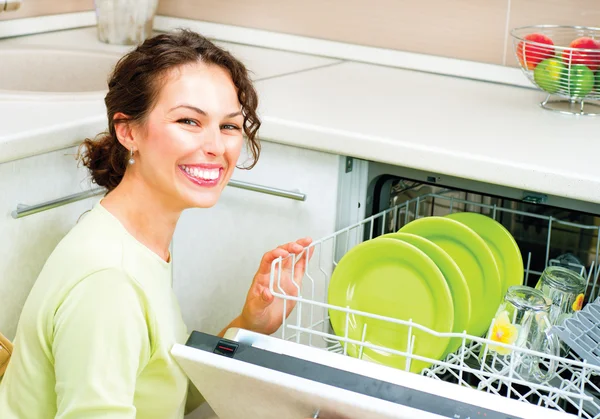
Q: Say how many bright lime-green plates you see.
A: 4